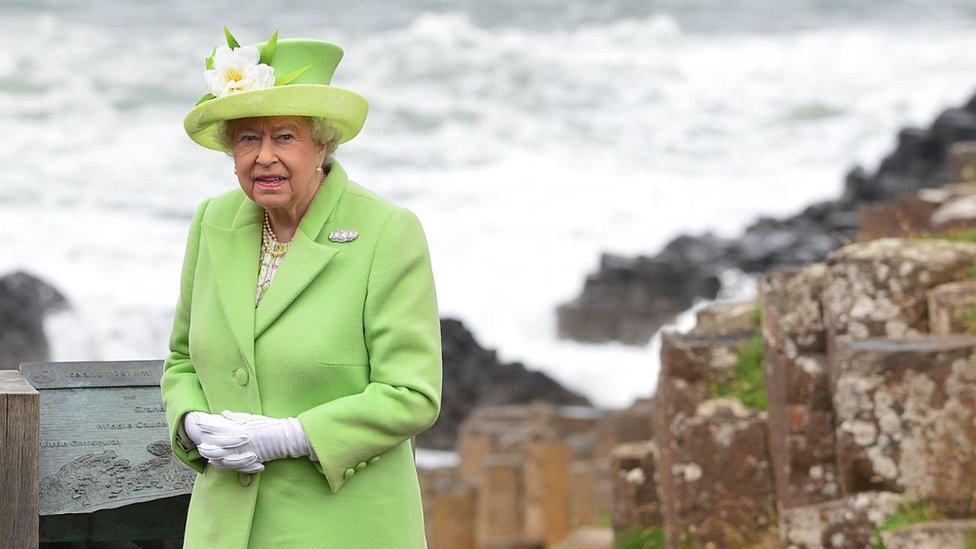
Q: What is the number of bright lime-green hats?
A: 1